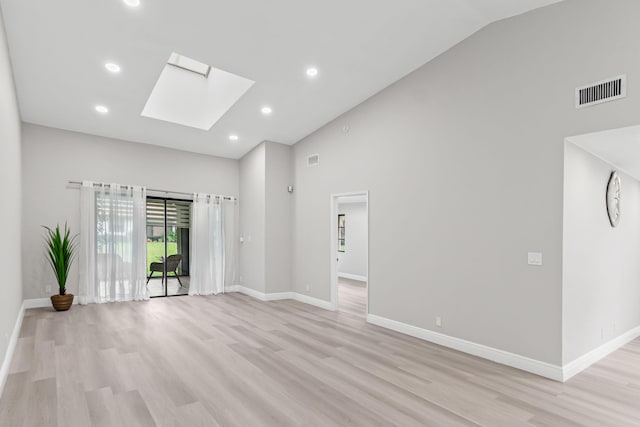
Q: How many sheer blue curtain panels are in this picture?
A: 0